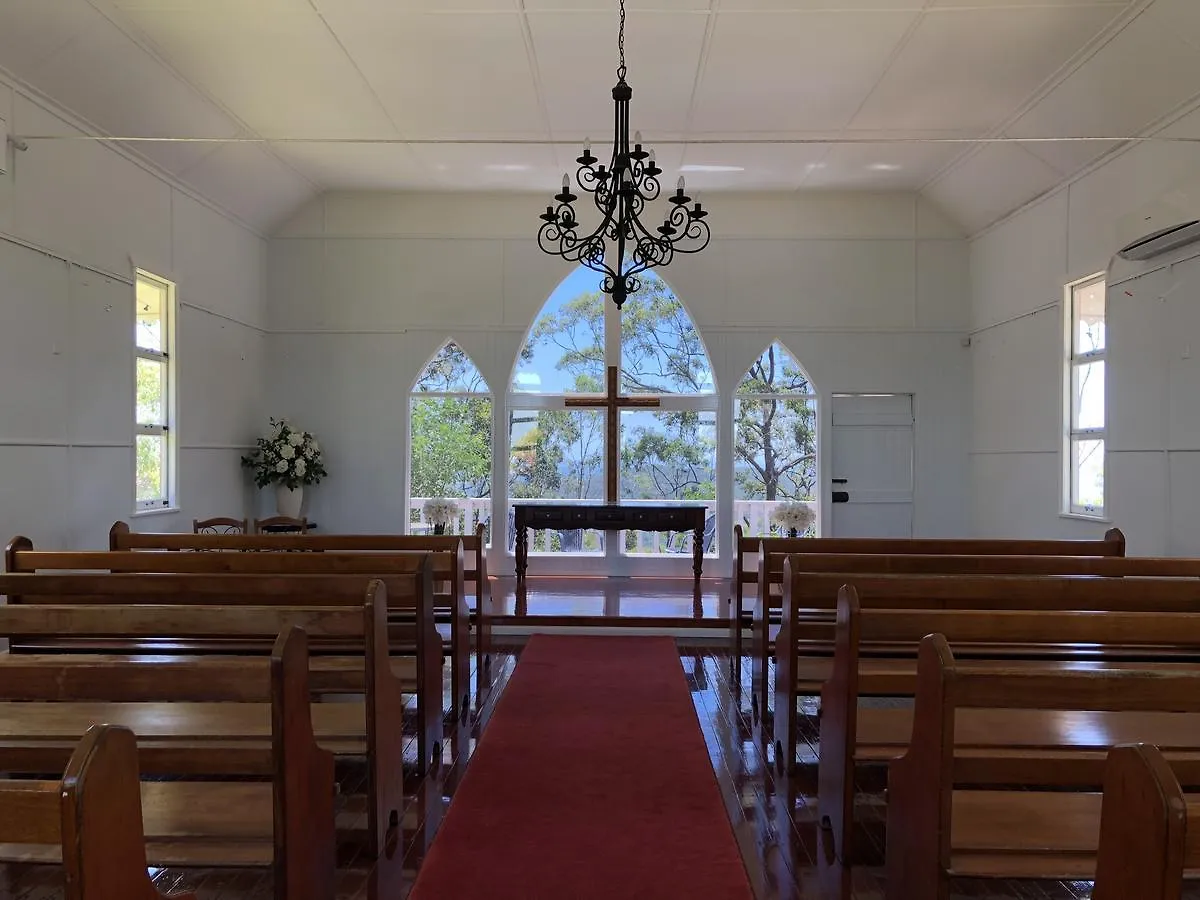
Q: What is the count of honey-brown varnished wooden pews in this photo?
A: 12